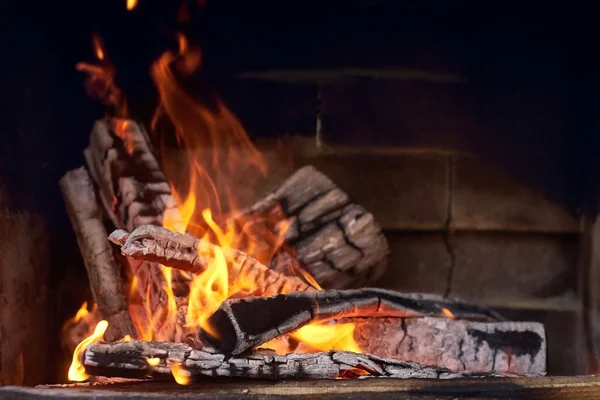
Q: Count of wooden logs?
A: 7